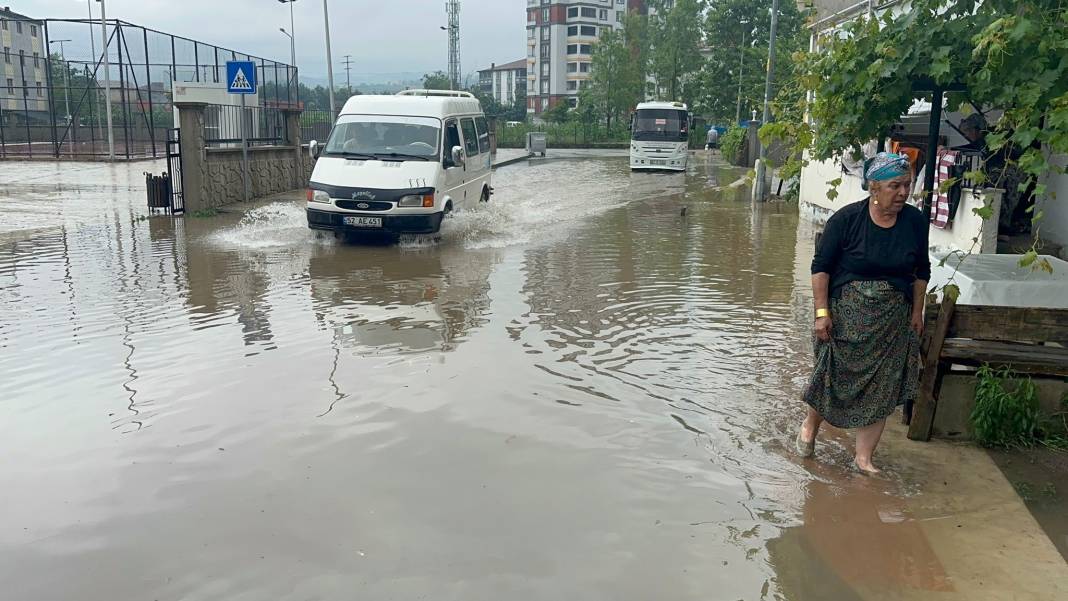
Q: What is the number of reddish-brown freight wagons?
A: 0